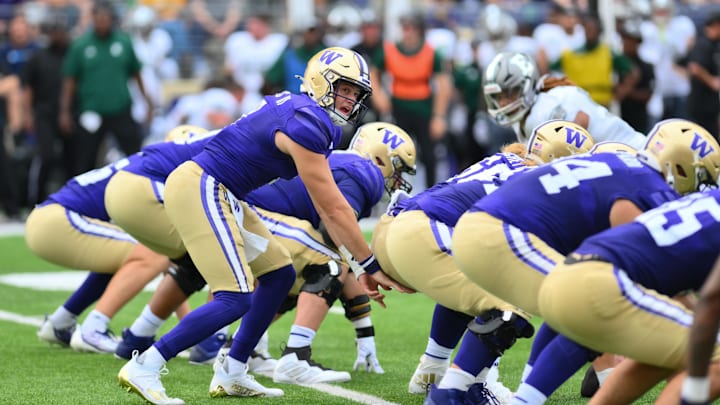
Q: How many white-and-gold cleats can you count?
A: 3